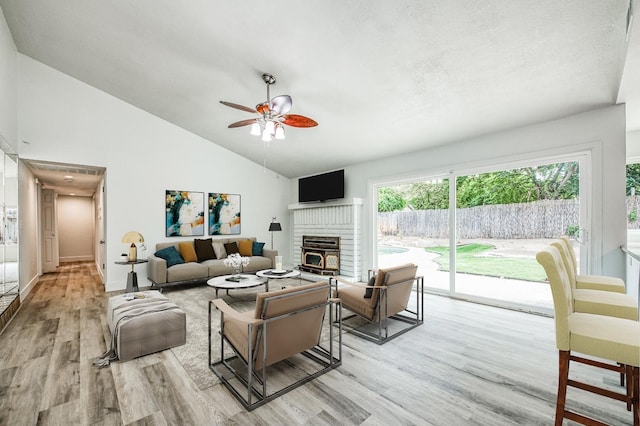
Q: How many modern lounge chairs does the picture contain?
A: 2